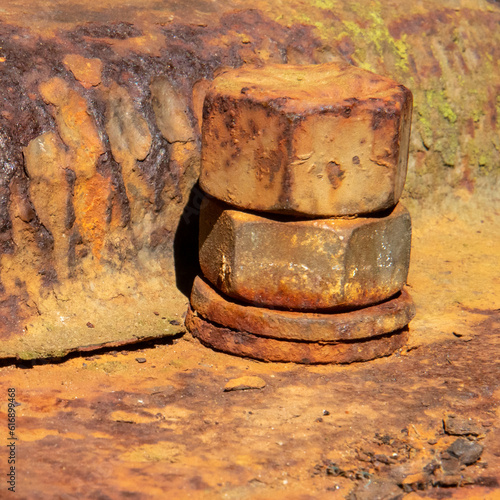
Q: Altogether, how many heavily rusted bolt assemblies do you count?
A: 1